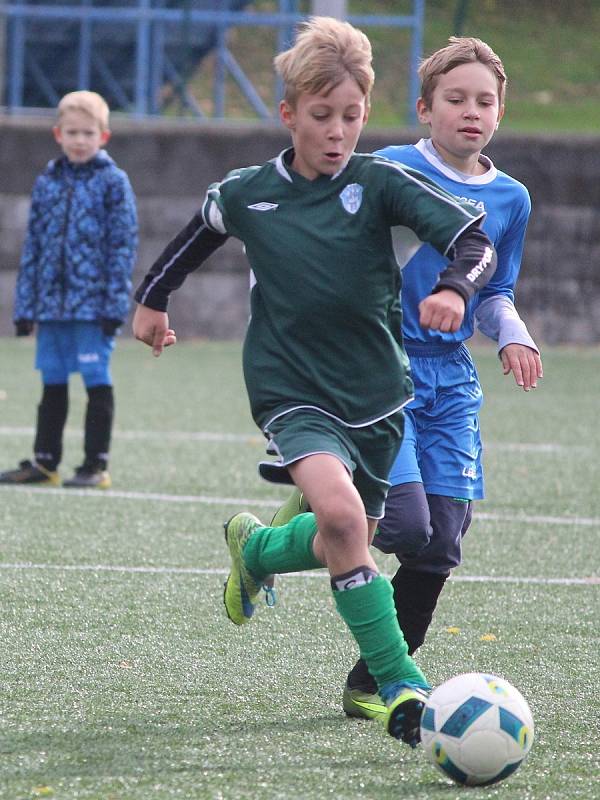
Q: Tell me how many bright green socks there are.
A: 2